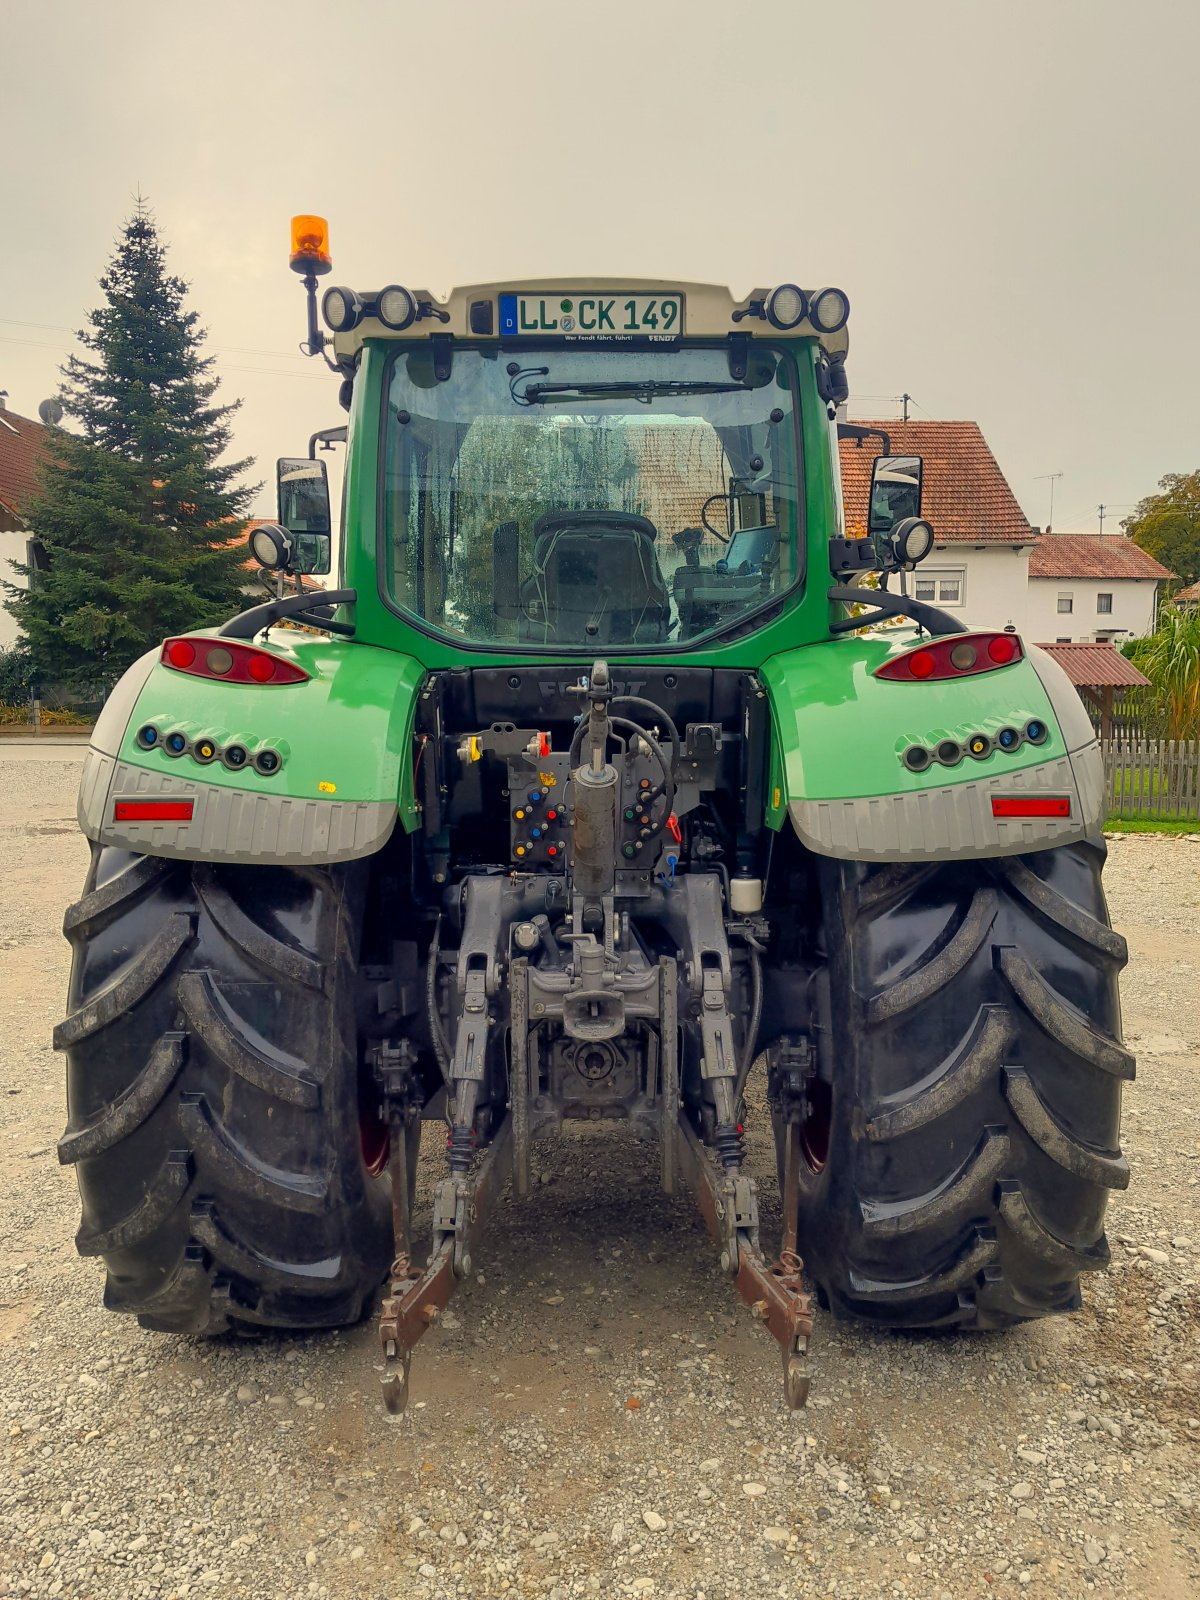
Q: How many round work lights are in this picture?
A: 6